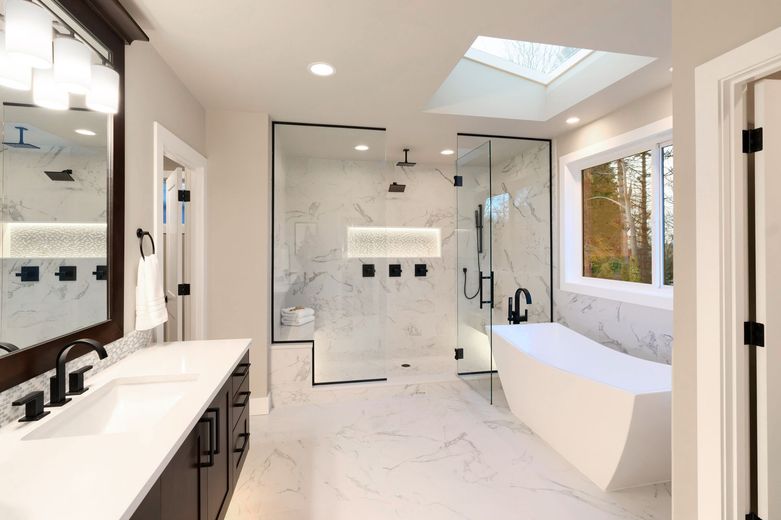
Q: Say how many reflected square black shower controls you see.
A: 3